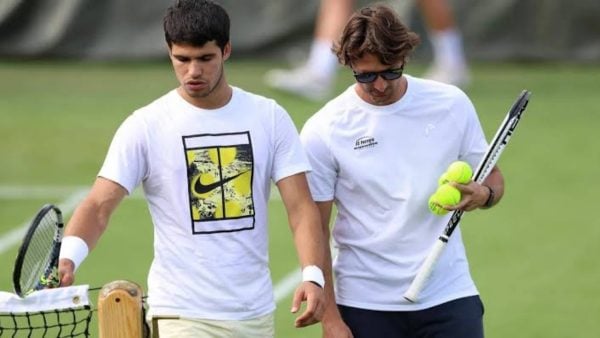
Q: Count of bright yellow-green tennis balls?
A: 4